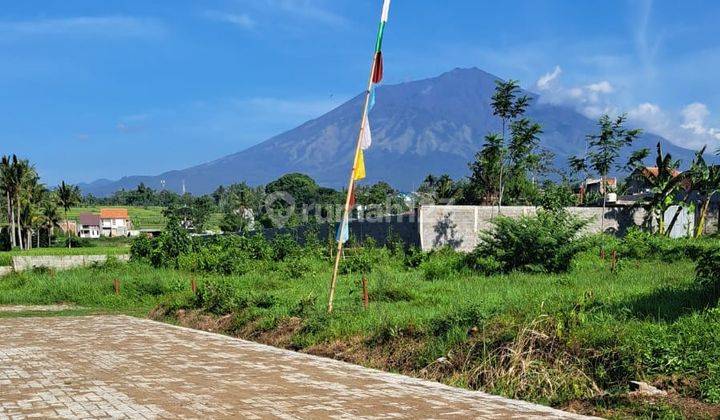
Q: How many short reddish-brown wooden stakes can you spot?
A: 5